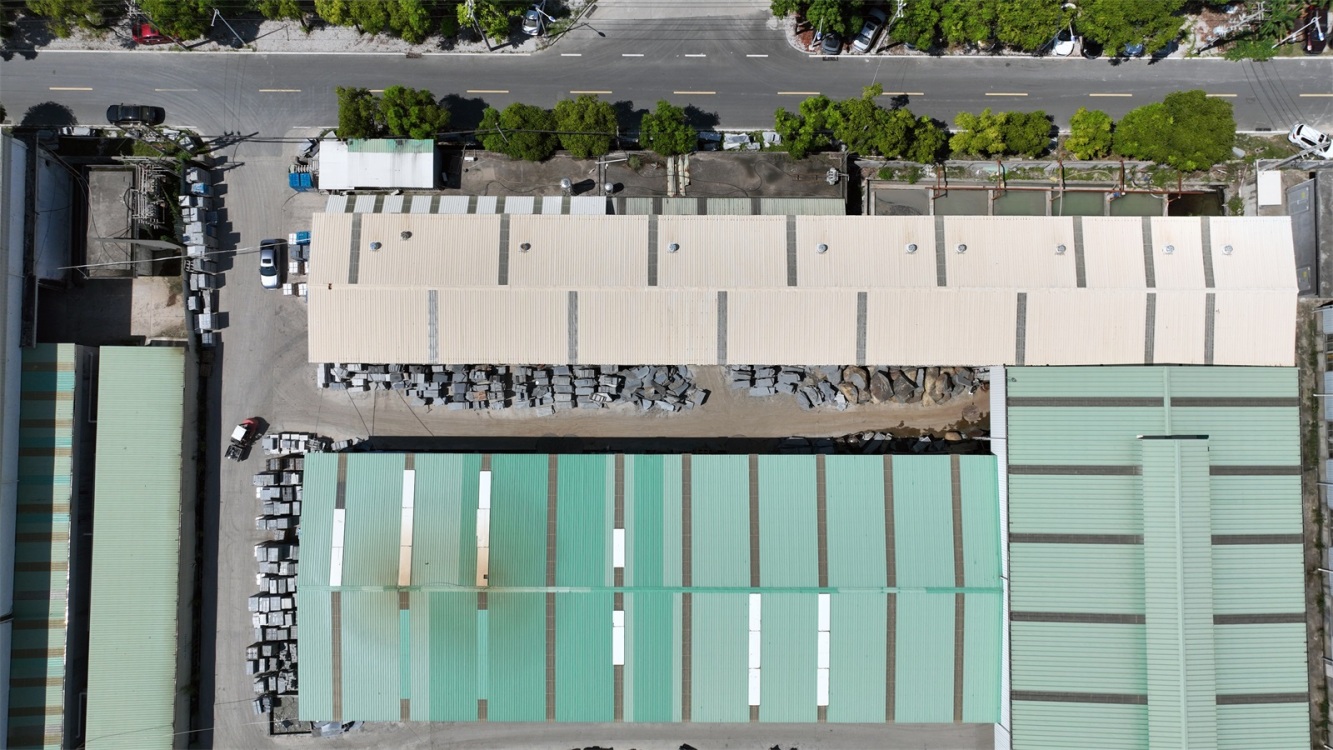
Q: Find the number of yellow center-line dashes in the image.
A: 13